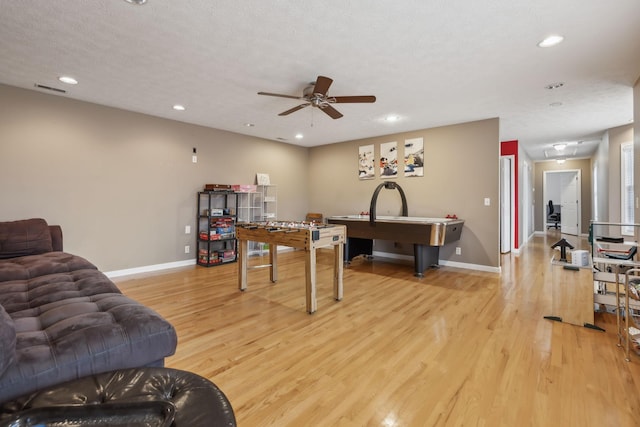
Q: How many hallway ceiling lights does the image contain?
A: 2